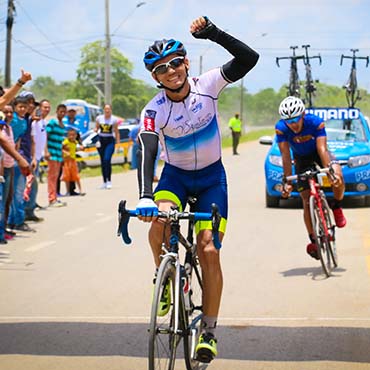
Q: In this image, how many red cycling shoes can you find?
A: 2